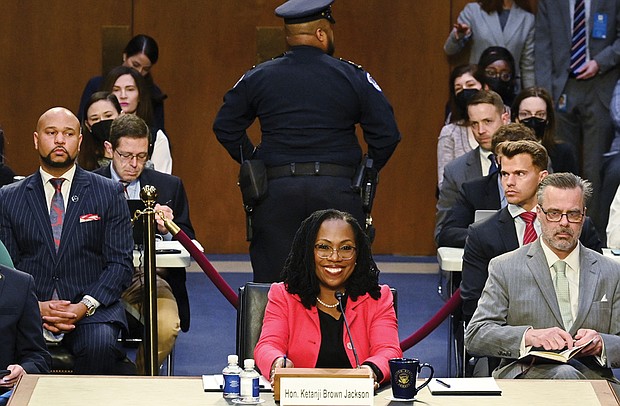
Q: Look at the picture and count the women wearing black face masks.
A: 4